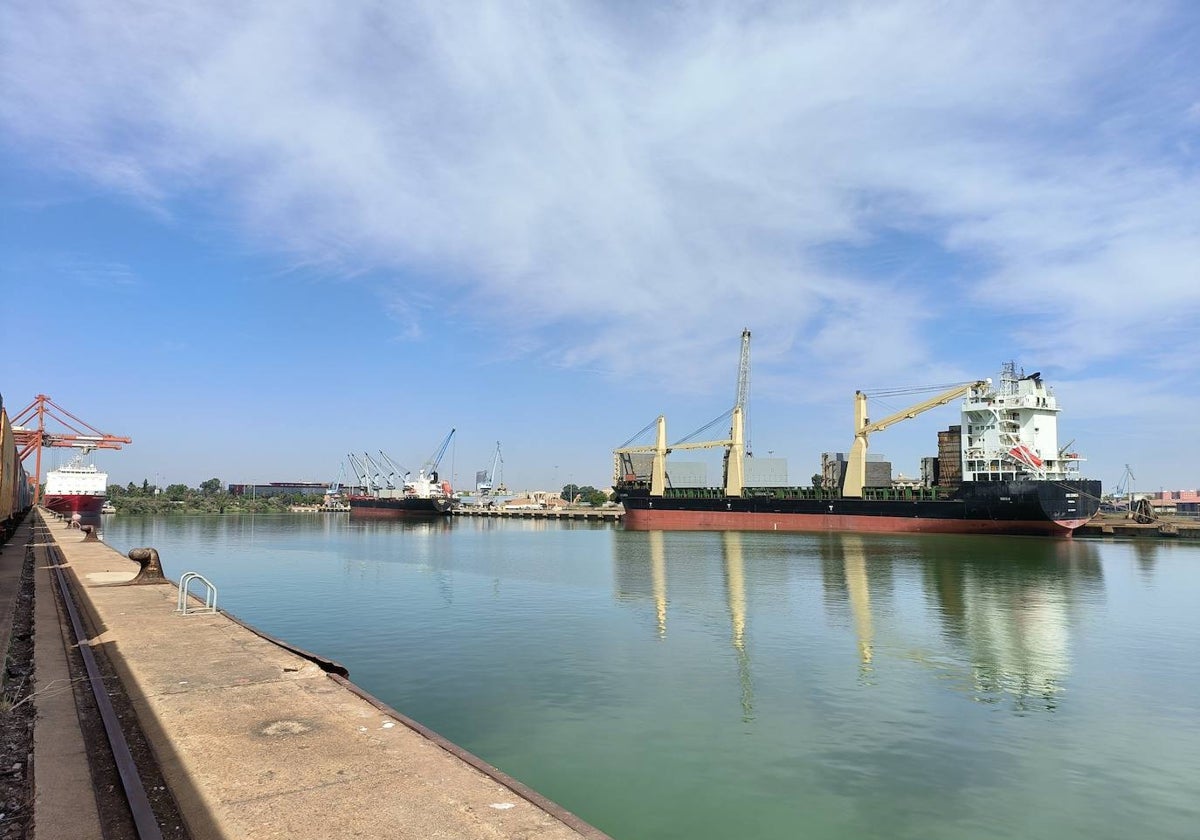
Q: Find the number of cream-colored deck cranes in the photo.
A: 3